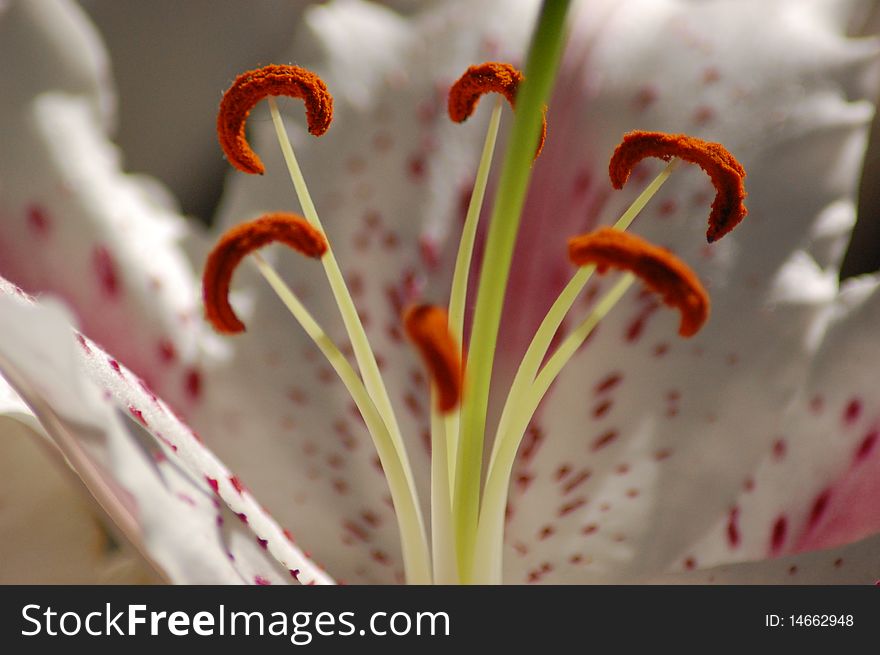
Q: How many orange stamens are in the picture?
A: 6